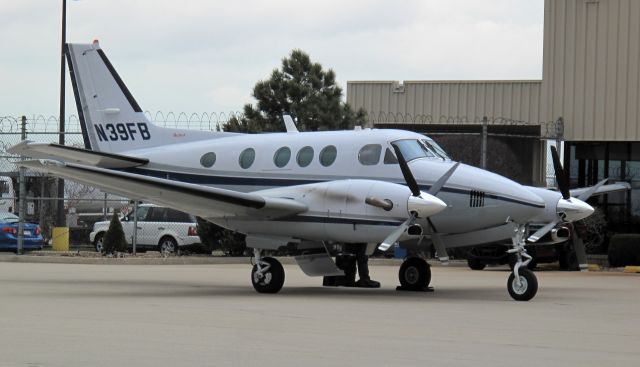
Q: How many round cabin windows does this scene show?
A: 5